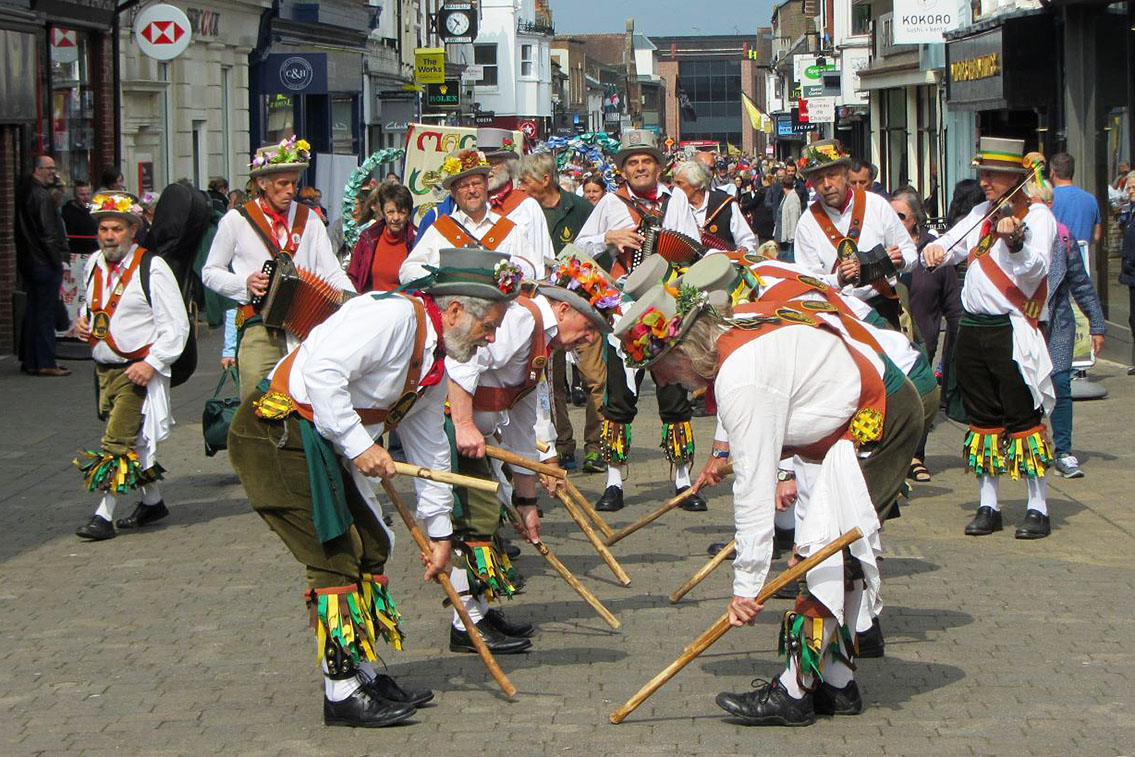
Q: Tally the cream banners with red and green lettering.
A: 1